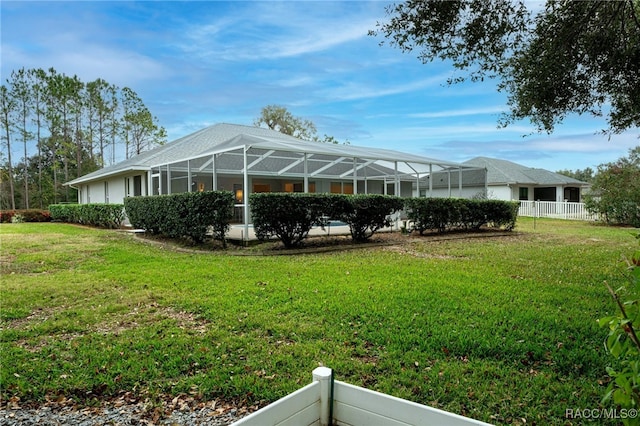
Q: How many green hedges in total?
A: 4